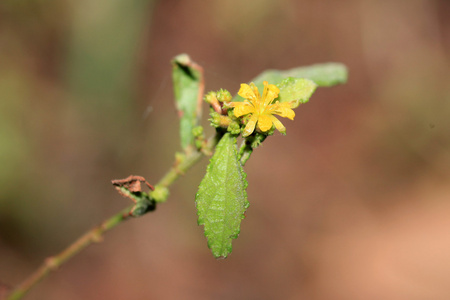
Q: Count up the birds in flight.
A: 0